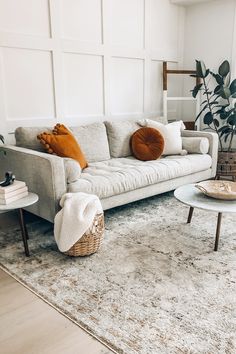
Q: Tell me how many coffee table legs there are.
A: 2